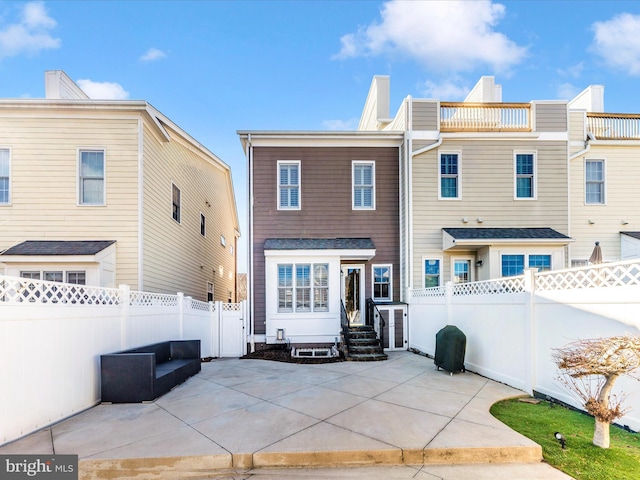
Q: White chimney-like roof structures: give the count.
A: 4